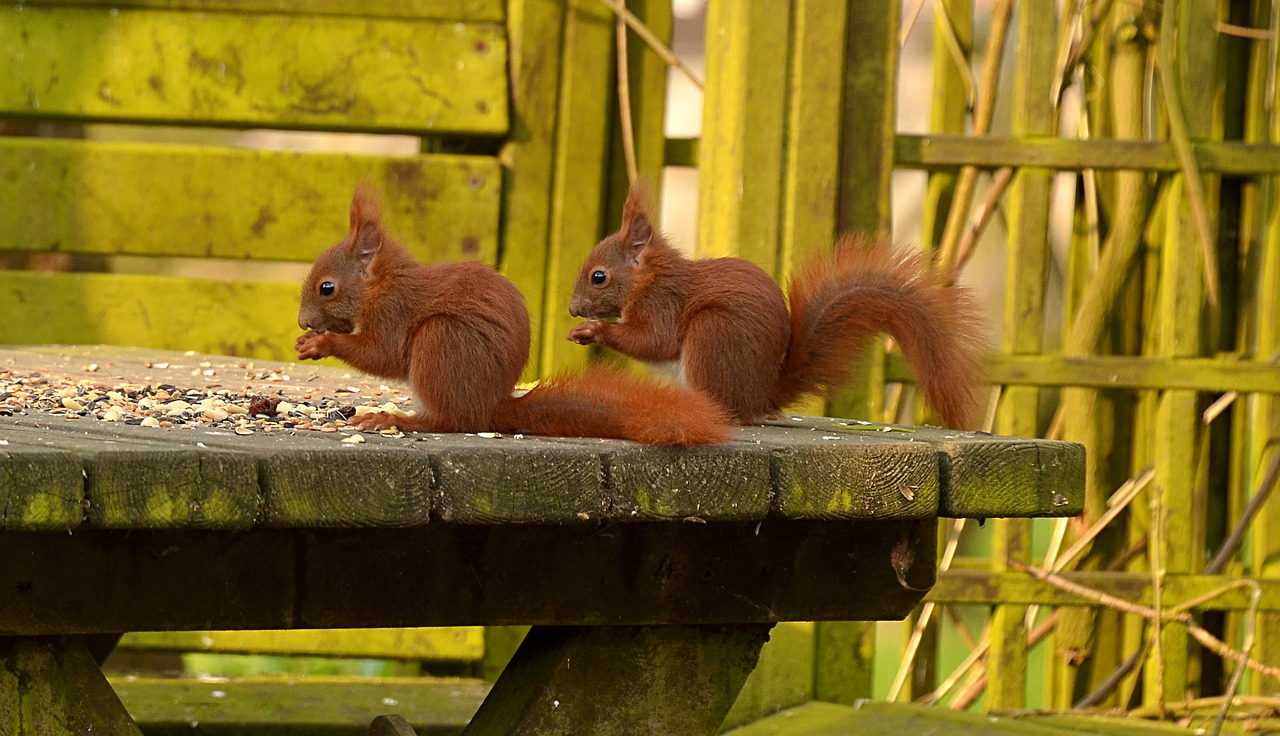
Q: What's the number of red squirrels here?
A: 2